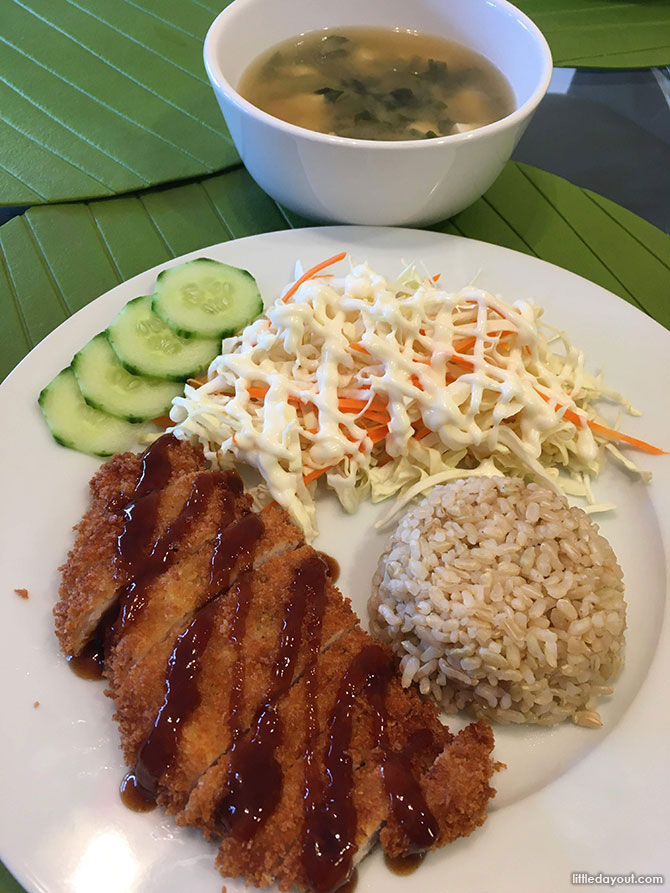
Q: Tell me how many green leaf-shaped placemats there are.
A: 3